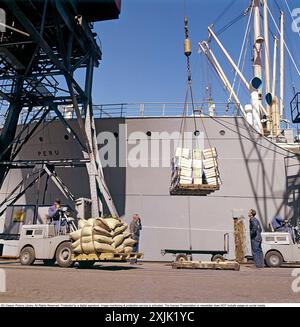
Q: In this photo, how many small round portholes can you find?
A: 6